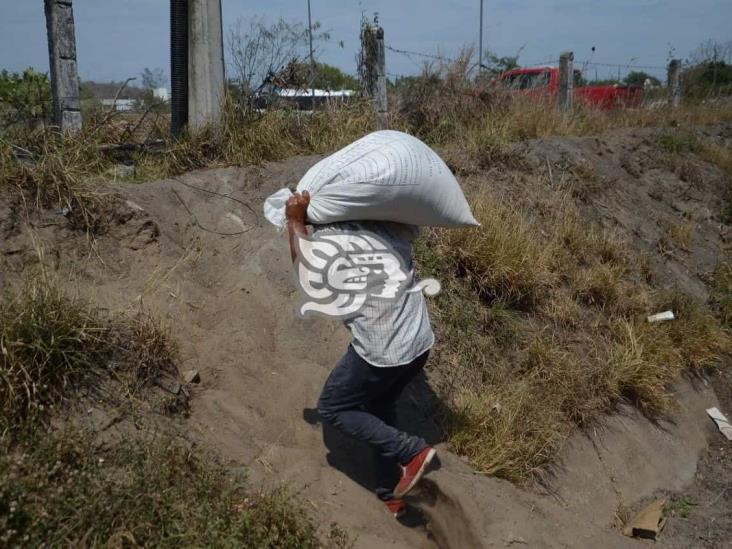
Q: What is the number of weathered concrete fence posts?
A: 4